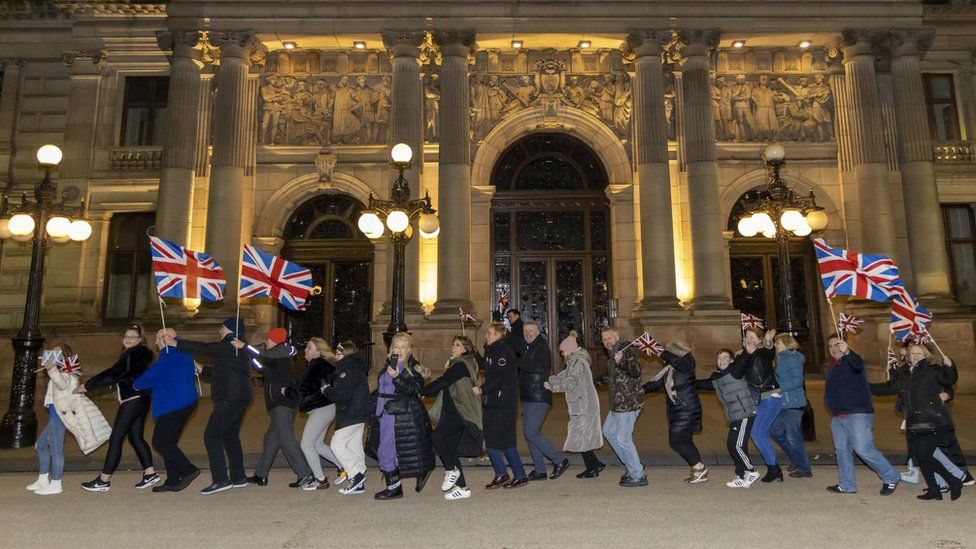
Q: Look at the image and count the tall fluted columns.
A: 8